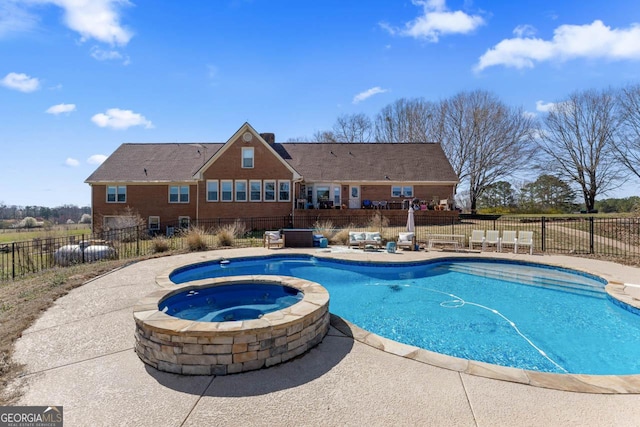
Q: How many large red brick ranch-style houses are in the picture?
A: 1